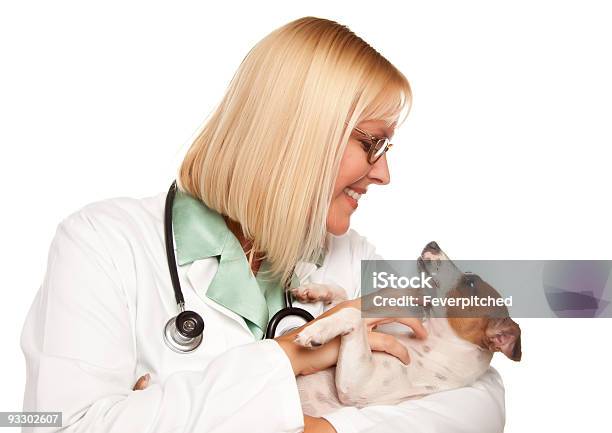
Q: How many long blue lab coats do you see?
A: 0